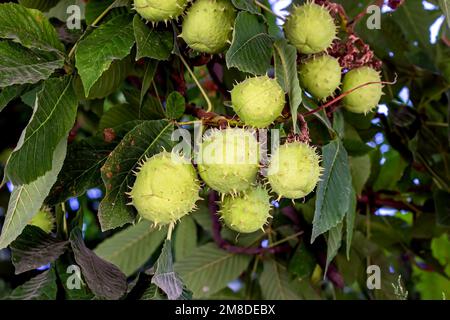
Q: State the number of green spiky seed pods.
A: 11